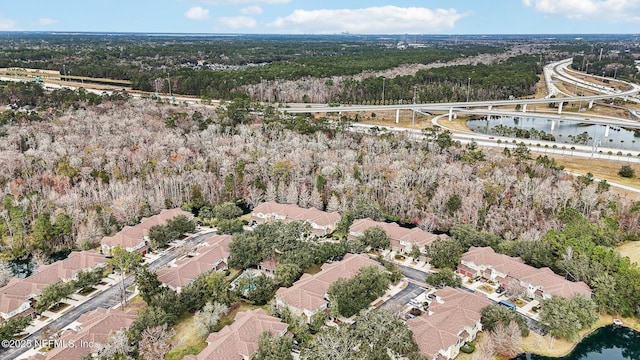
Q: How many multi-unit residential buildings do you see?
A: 10